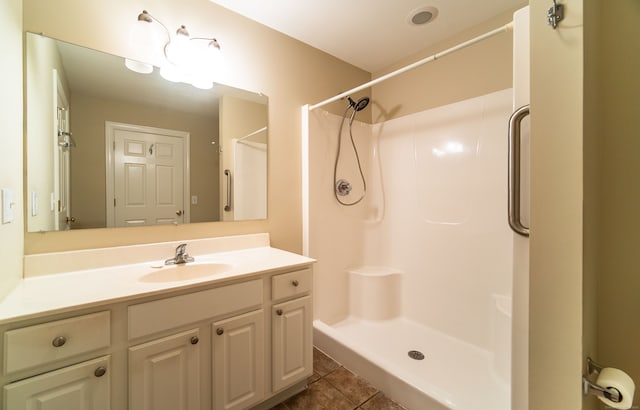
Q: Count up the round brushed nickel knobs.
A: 6